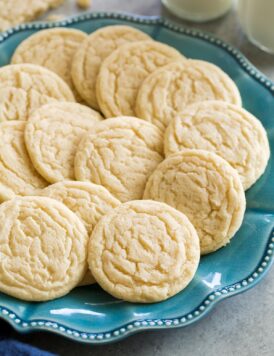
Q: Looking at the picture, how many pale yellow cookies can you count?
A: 13